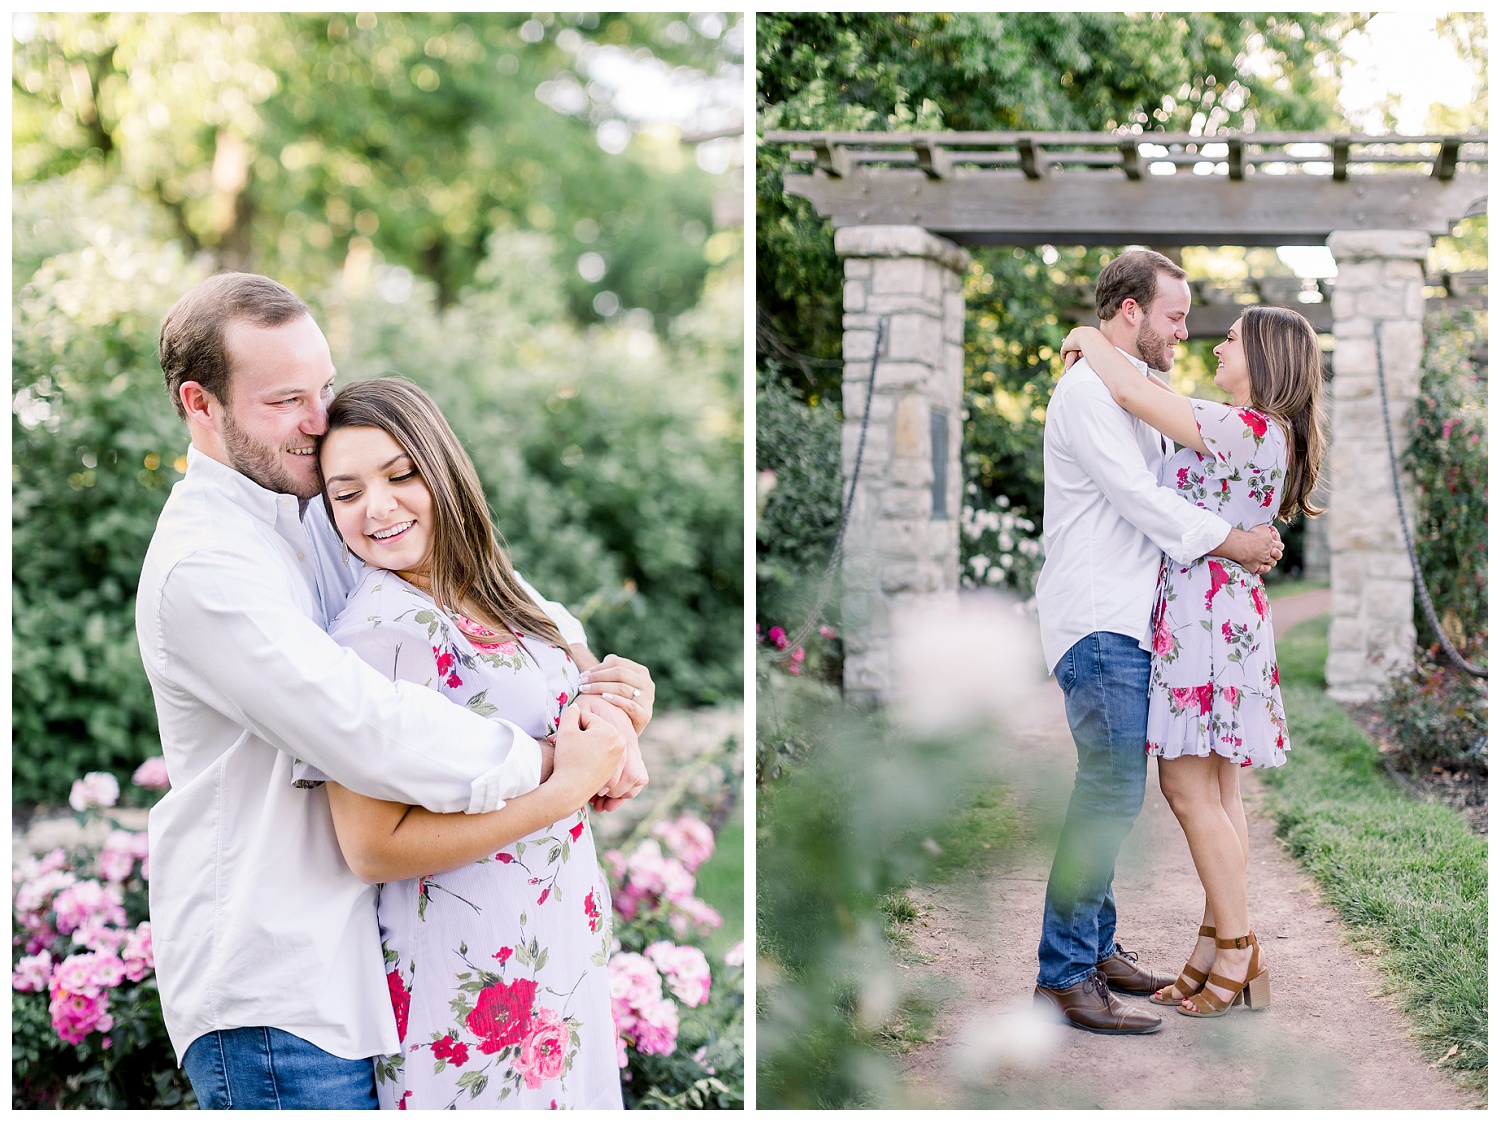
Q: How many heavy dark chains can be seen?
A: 2